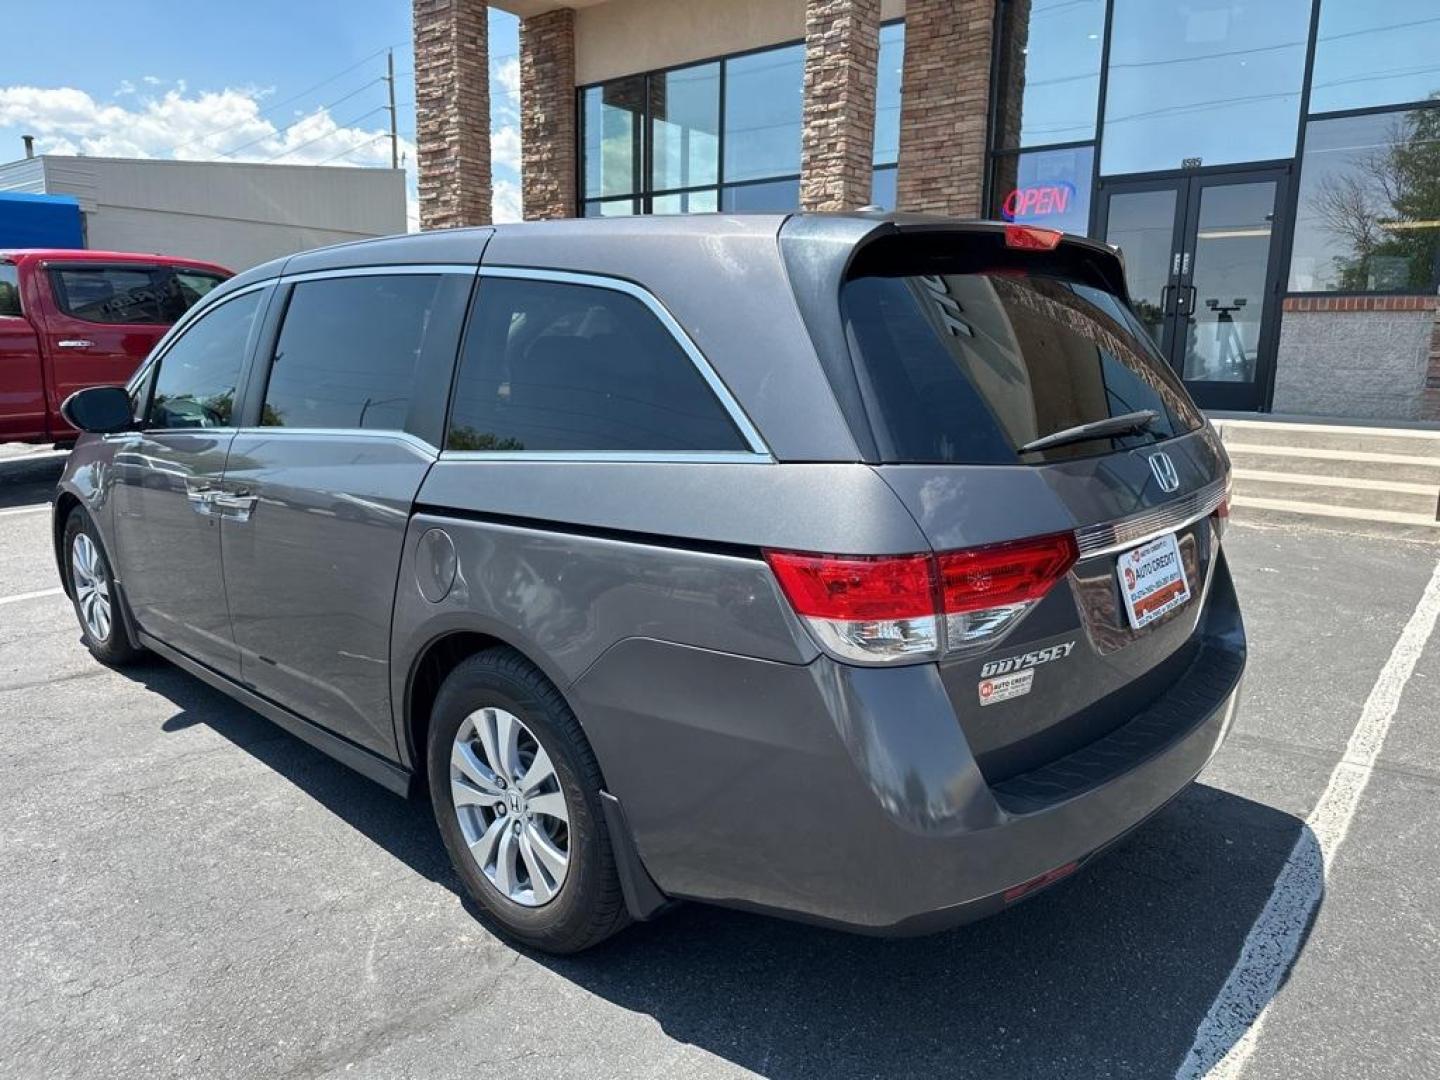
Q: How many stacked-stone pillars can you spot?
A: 4